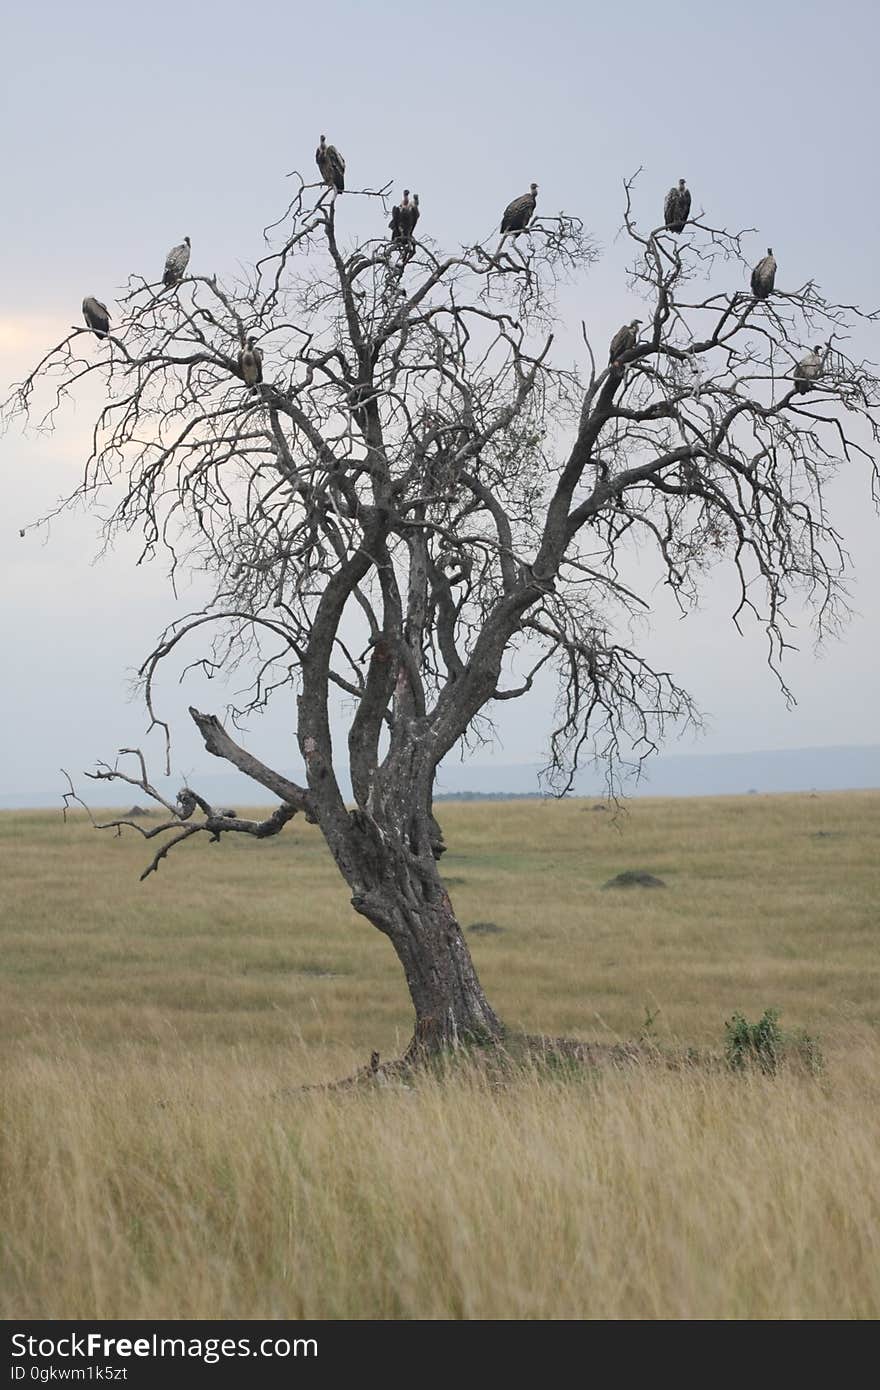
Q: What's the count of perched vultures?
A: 11